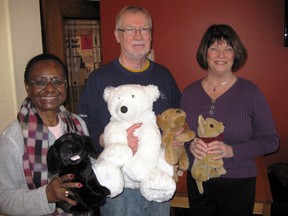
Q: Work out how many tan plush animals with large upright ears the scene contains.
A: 1